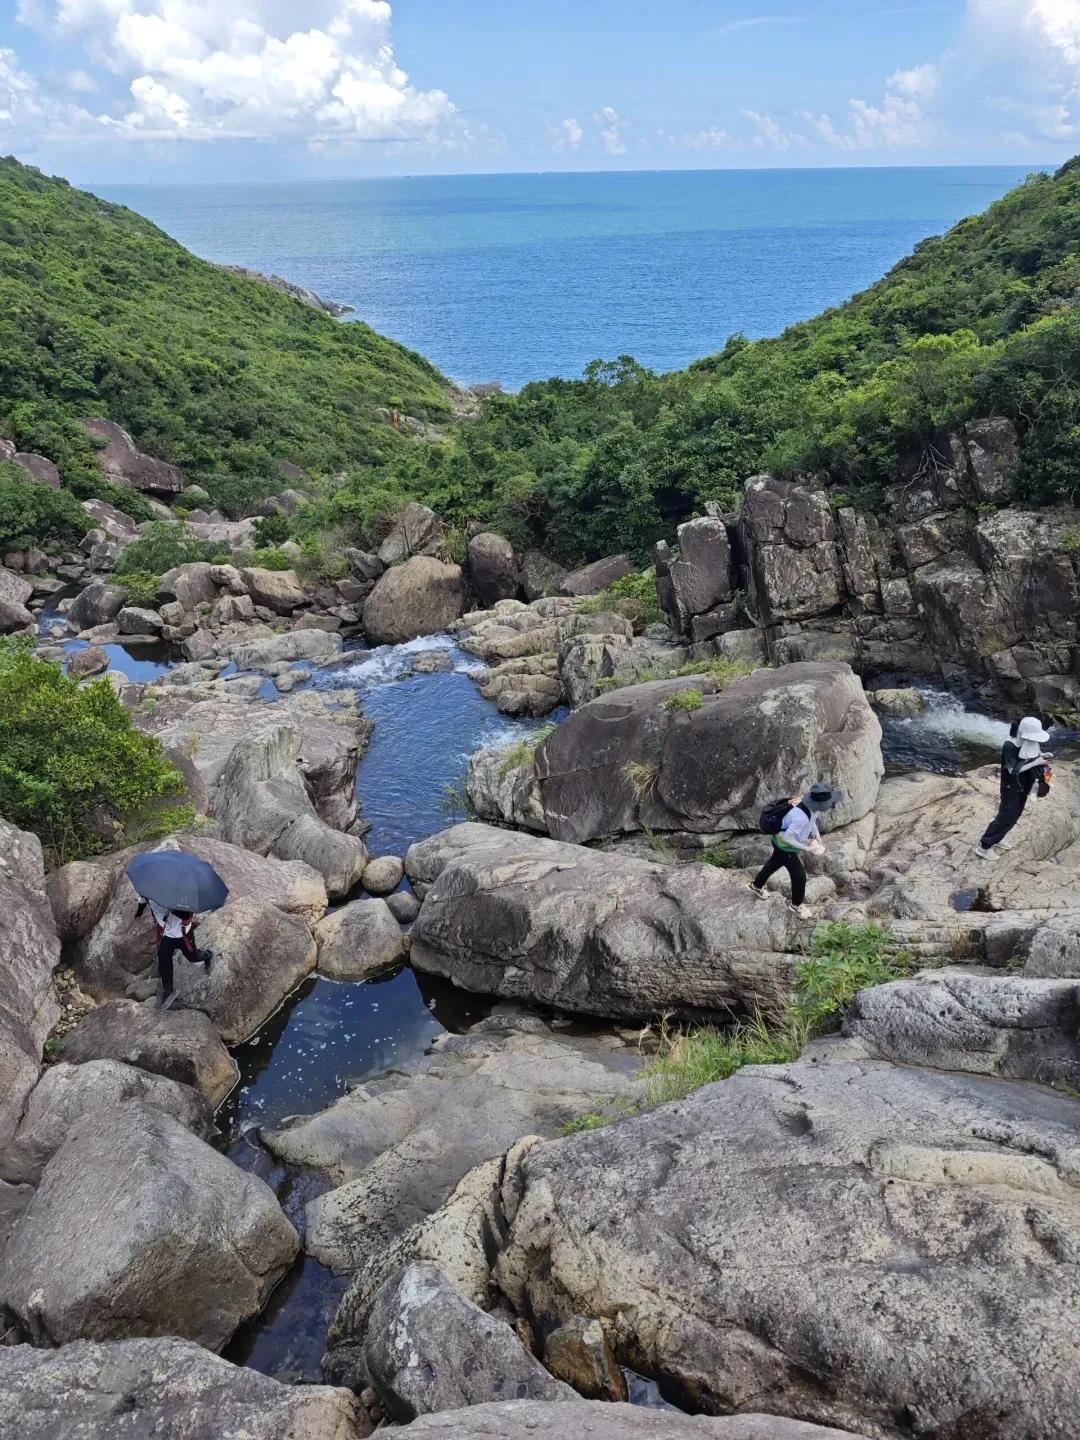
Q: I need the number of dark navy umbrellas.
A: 1